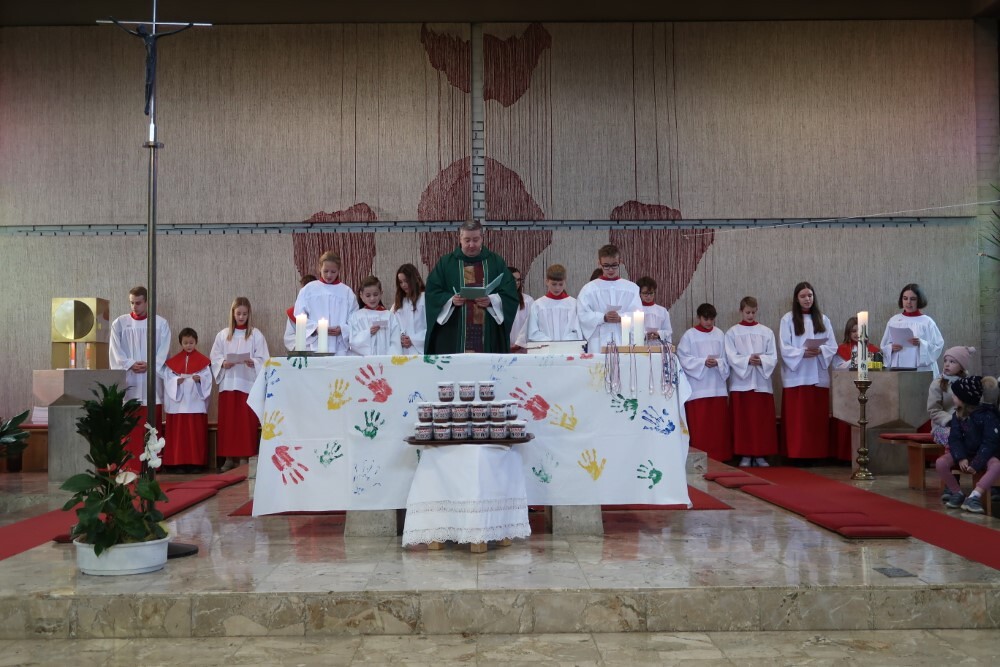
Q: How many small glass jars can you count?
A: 15